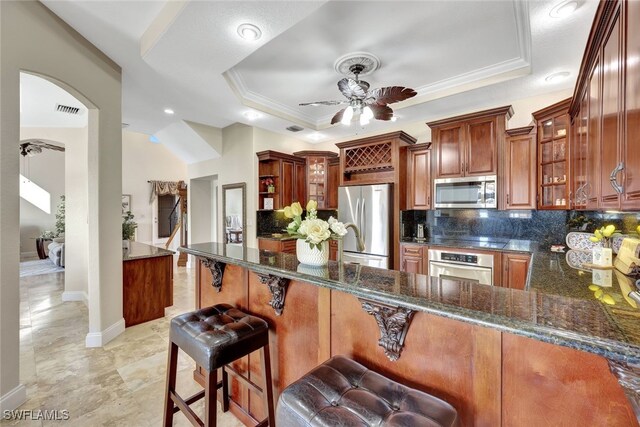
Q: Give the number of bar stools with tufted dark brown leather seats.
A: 2